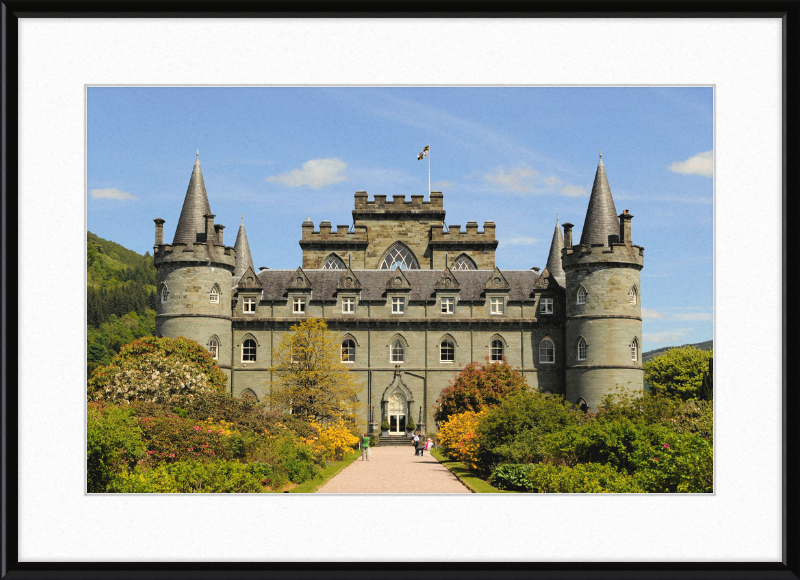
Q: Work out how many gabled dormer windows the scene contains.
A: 7